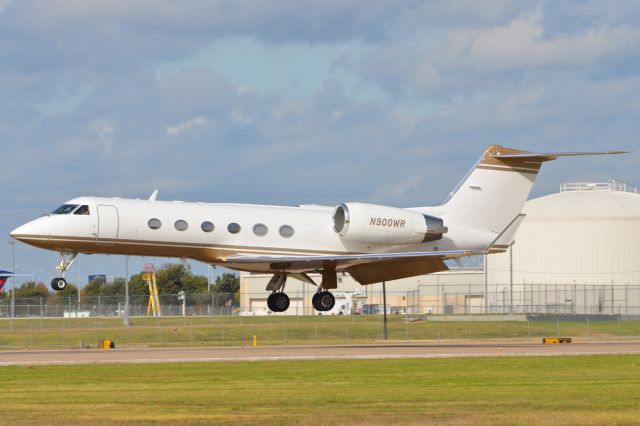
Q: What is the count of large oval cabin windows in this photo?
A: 6